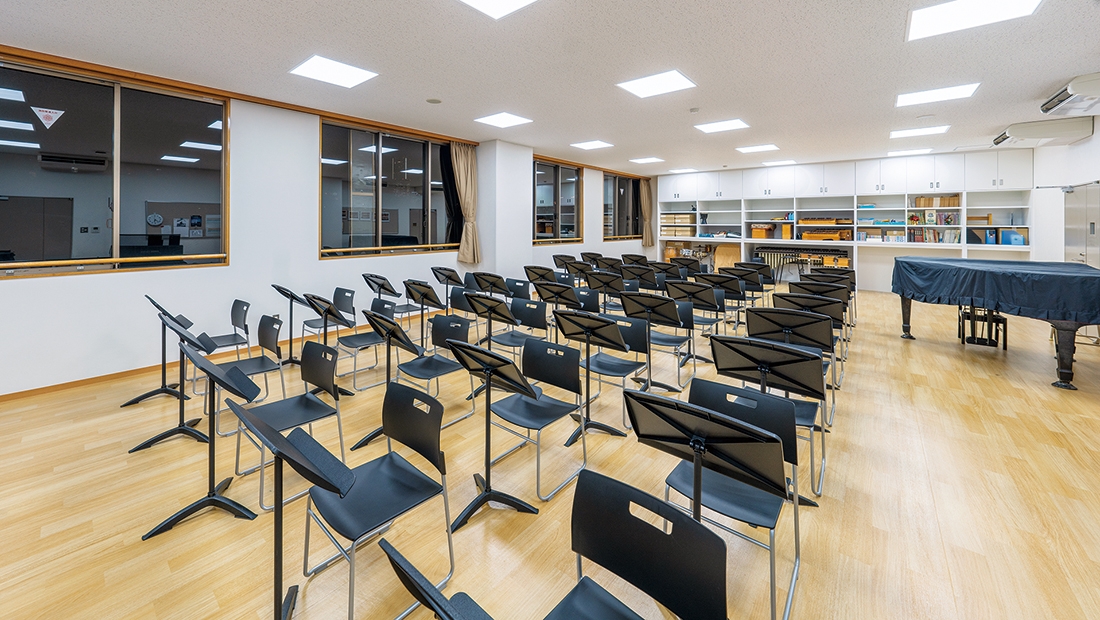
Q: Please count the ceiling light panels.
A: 14